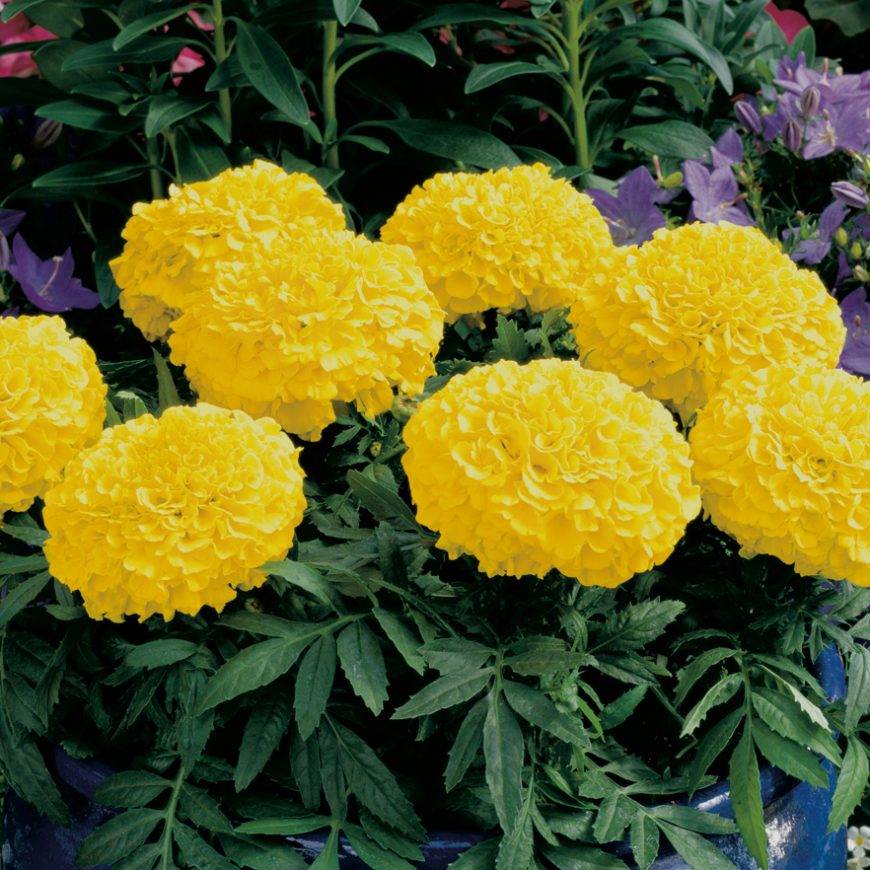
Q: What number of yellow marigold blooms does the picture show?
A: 8